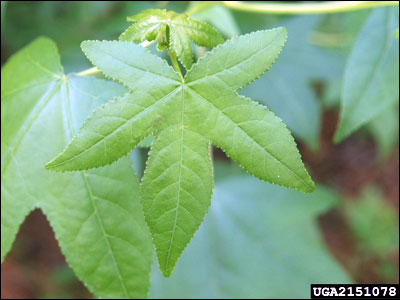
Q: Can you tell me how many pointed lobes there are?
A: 5